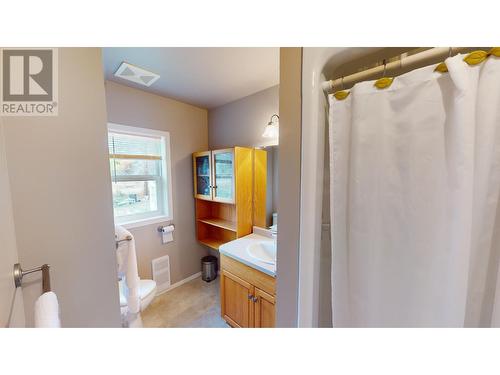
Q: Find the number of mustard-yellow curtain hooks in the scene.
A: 5